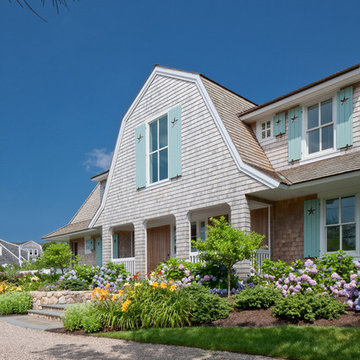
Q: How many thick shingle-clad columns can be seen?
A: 4